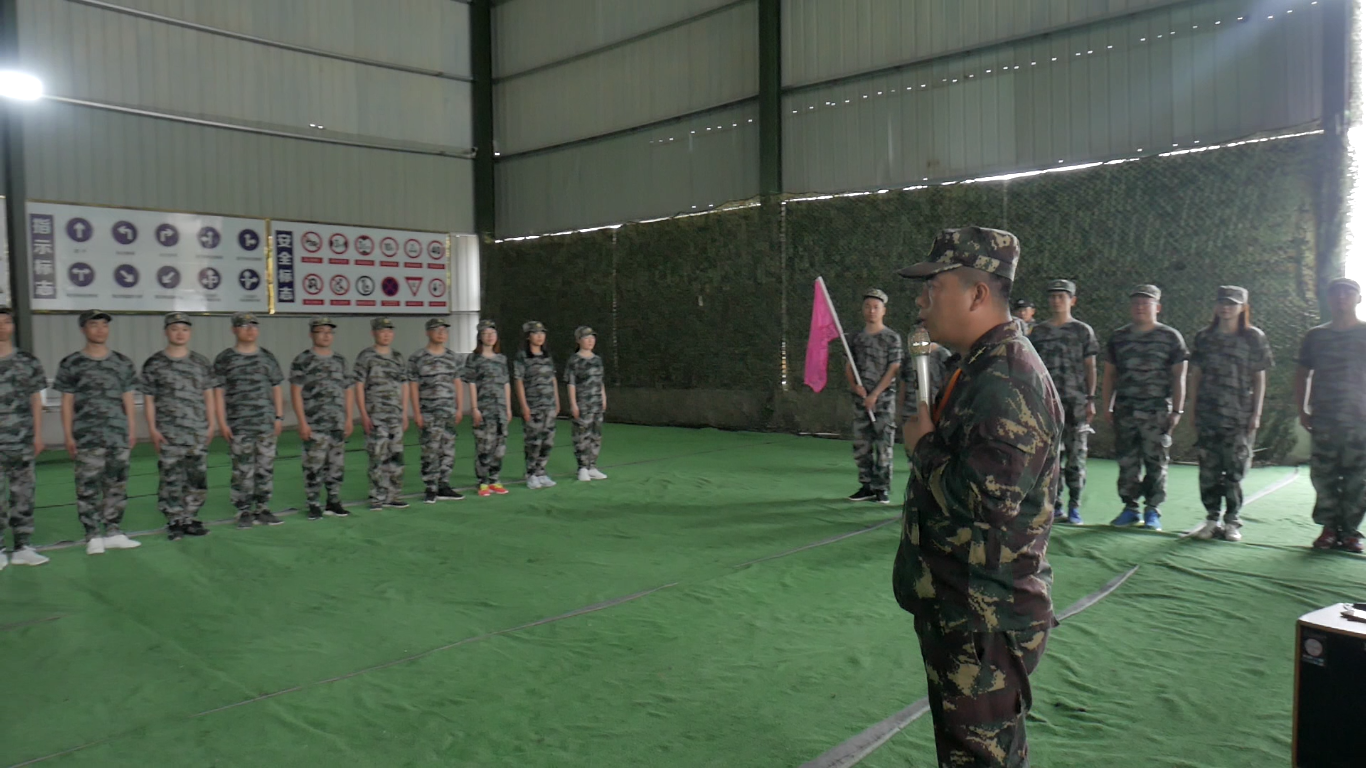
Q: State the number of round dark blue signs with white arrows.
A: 10